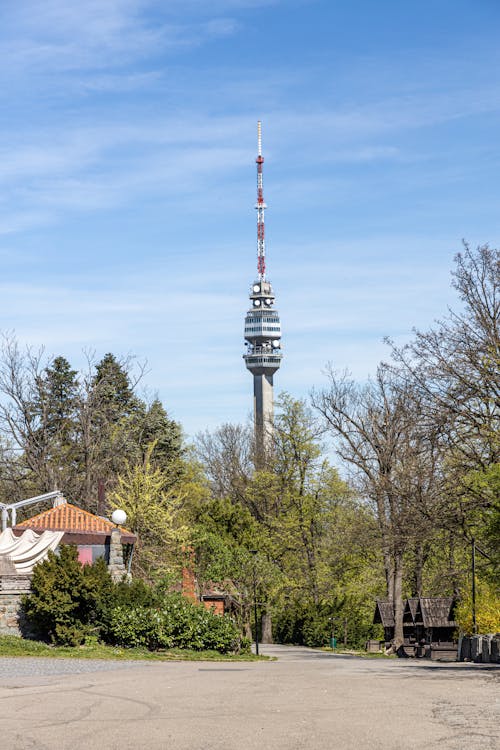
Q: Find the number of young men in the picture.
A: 0